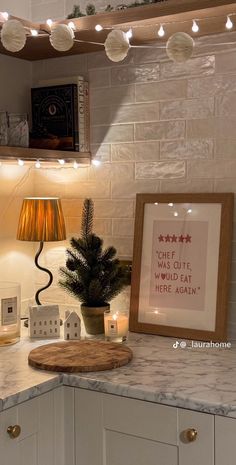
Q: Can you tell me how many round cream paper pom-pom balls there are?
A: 4